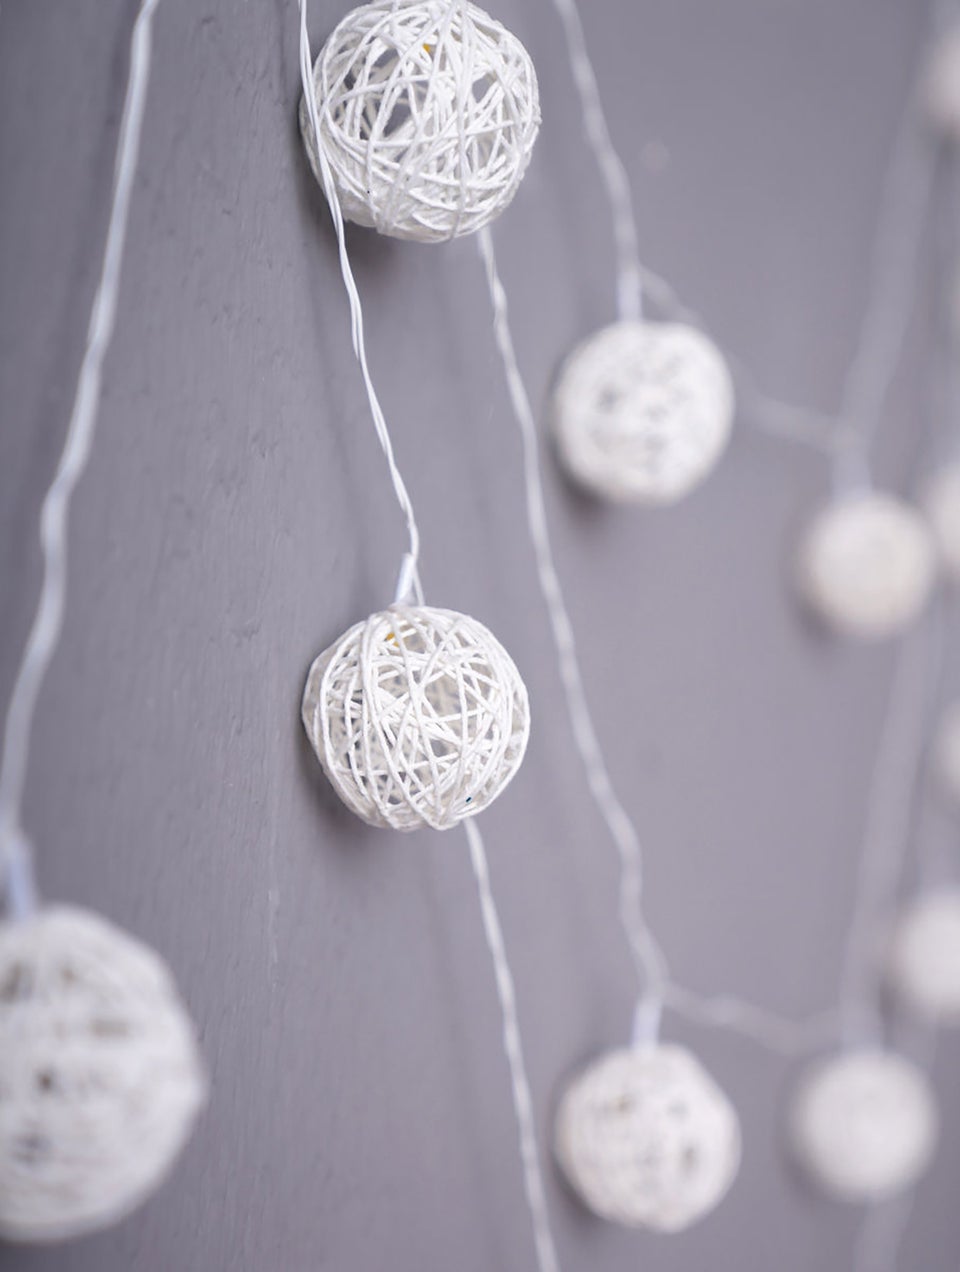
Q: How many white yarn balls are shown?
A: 11